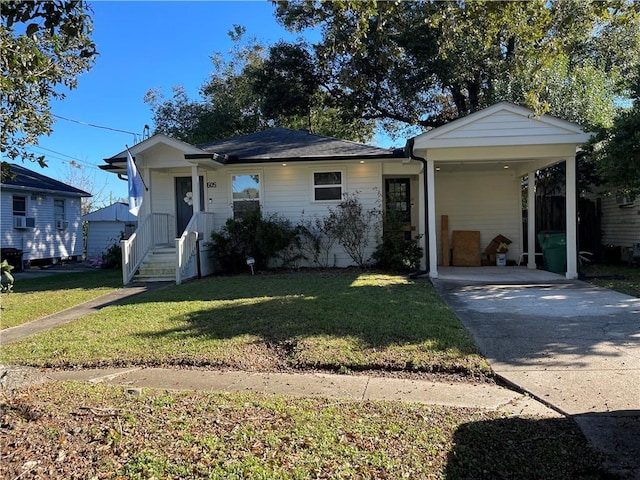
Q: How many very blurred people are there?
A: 0